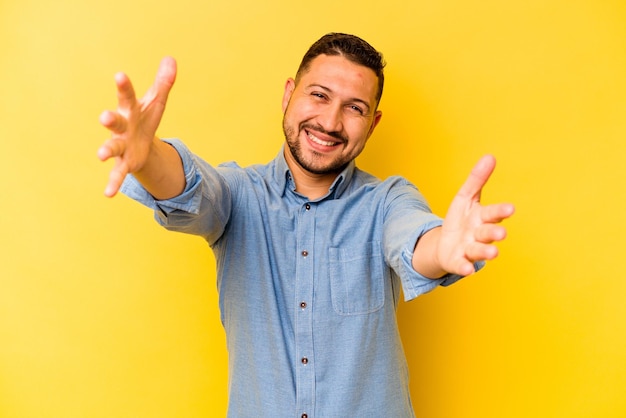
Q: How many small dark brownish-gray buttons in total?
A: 5